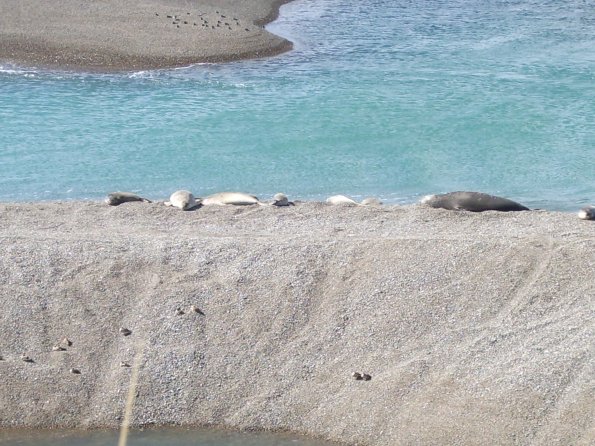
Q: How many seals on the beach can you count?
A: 8